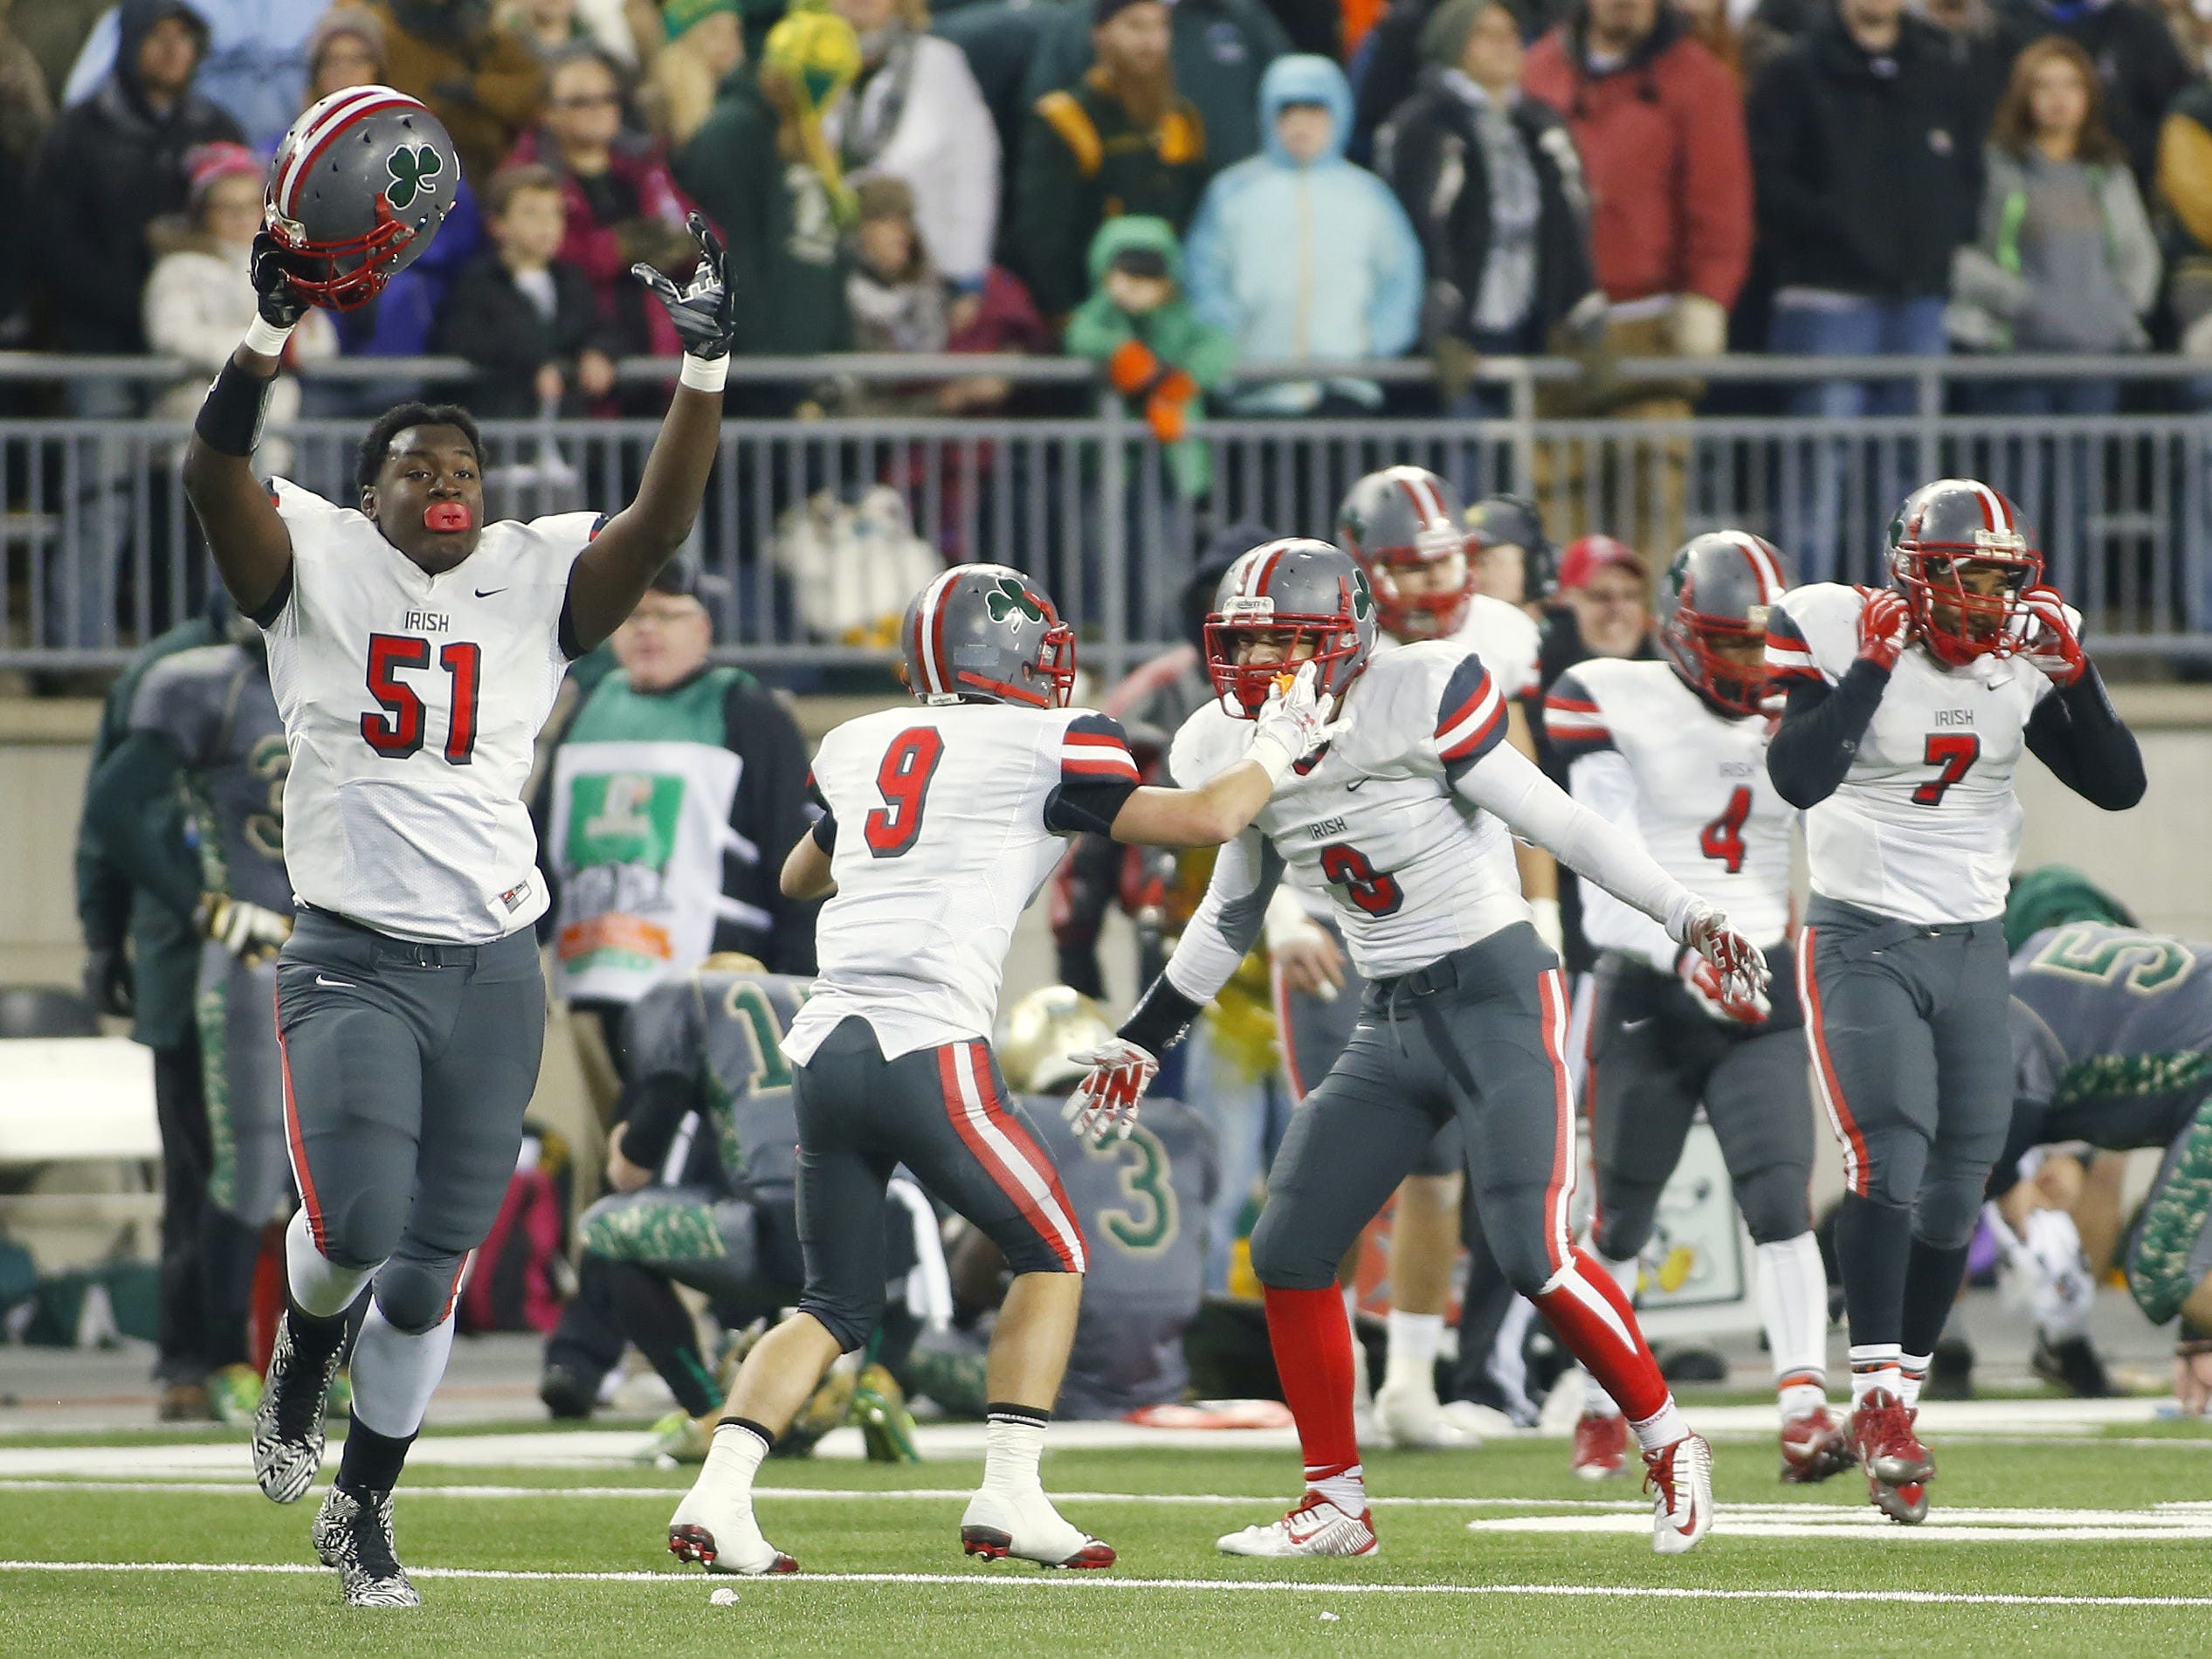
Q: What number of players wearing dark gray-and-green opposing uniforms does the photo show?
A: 4